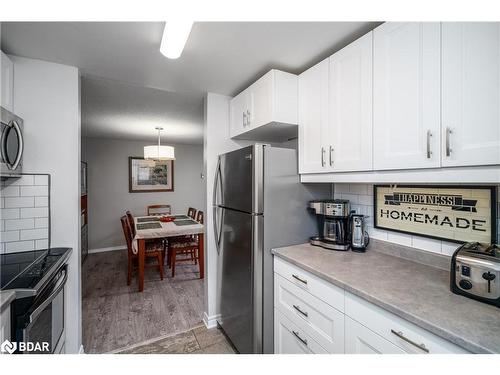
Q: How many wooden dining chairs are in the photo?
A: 5